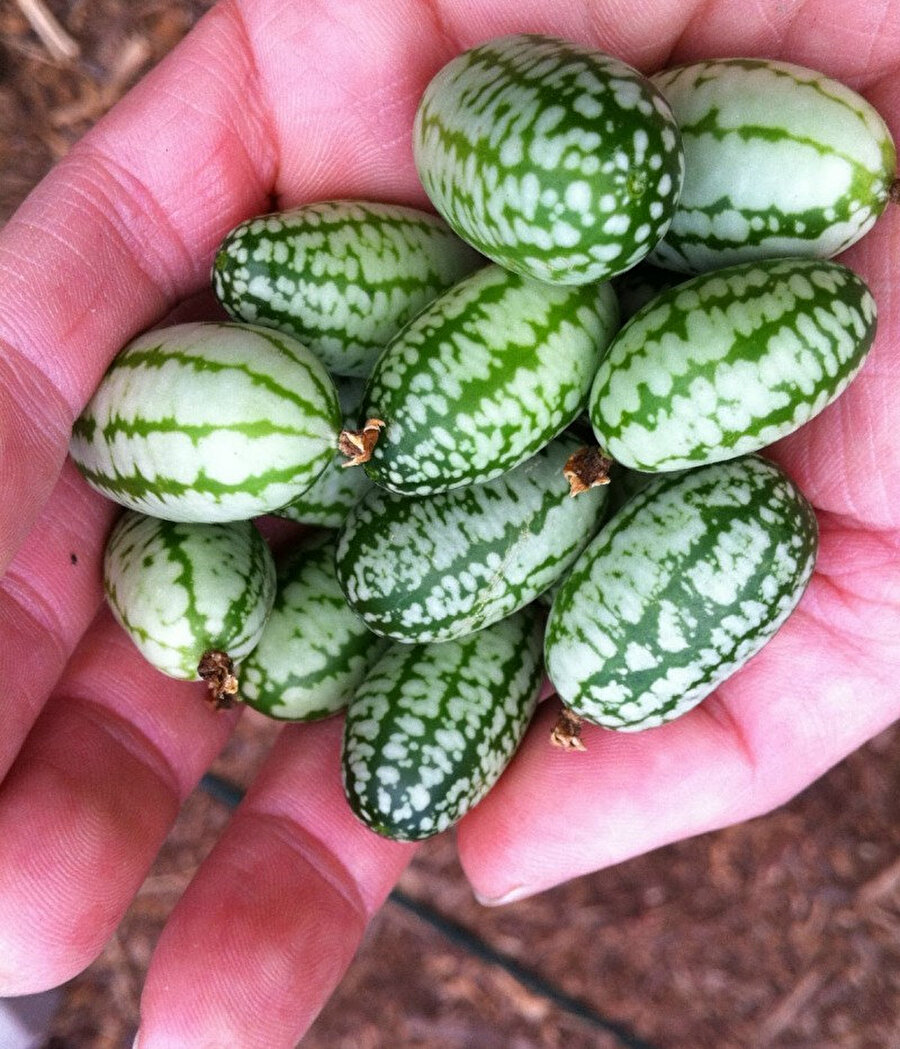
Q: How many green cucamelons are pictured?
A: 12